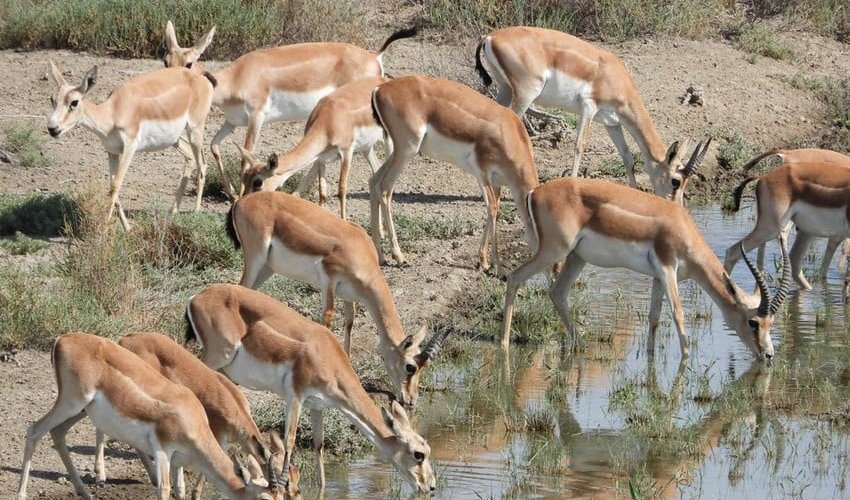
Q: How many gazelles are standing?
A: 12